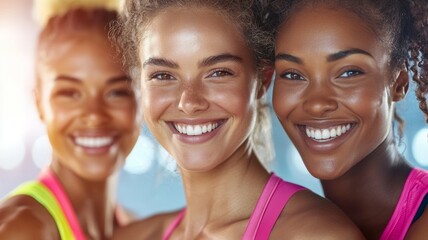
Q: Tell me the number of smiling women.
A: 3